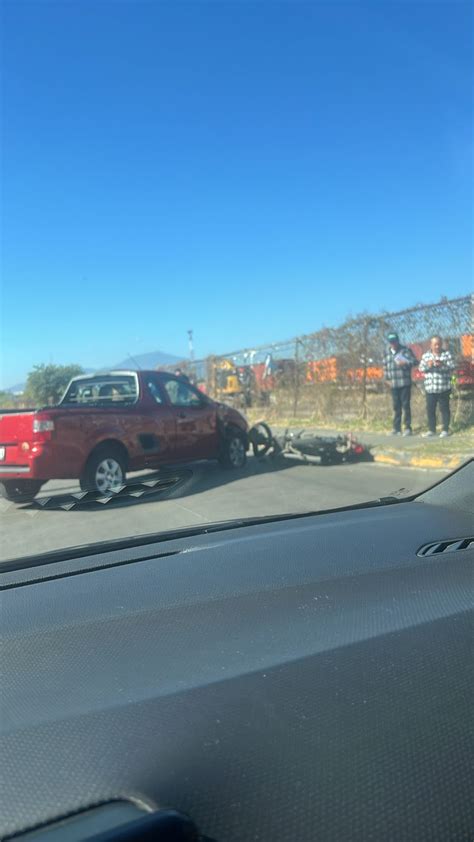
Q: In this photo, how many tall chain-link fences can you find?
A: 1